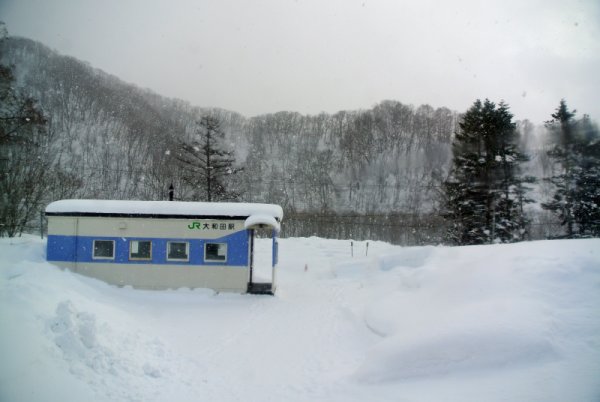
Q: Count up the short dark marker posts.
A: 2